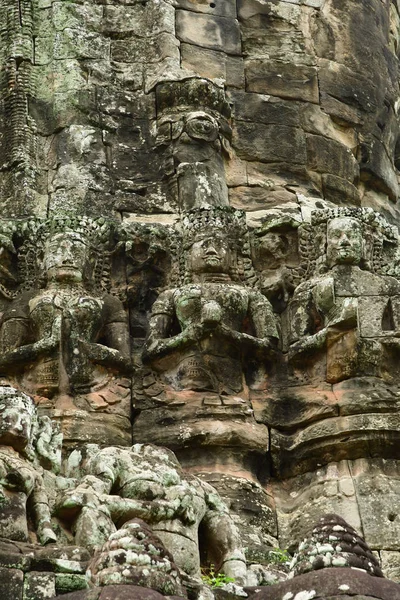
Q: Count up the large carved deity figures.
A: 3